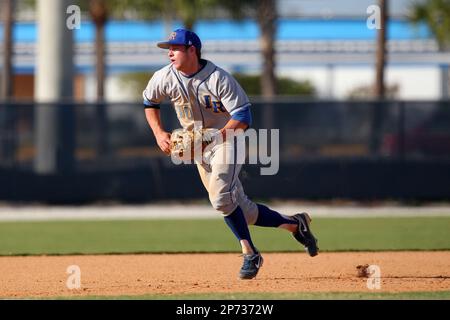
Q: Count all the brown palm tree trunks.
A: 4